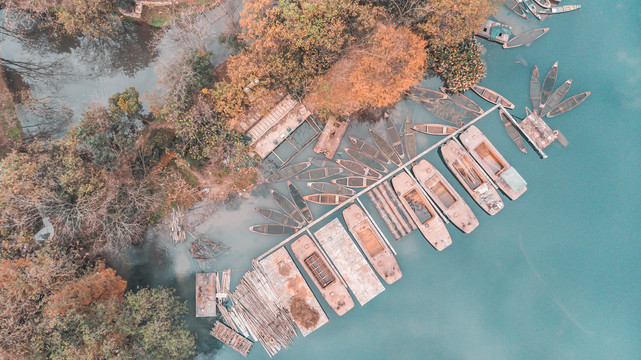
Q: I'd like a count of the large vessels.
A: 6